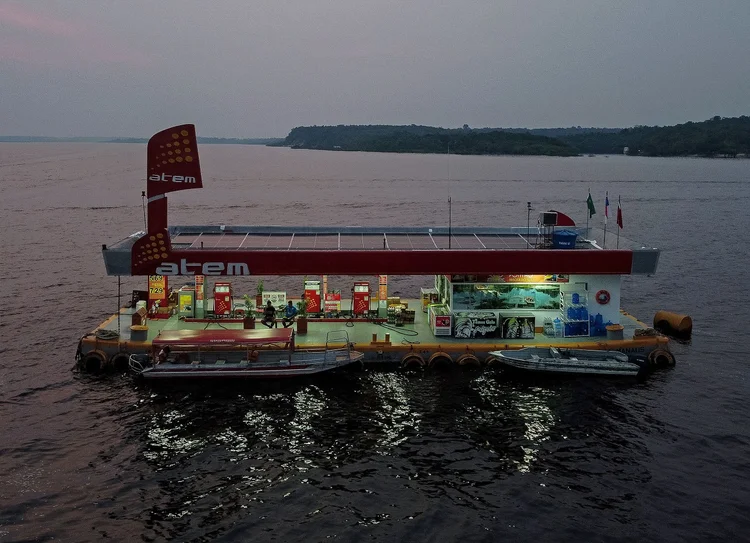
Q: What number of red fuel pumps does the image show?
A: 3